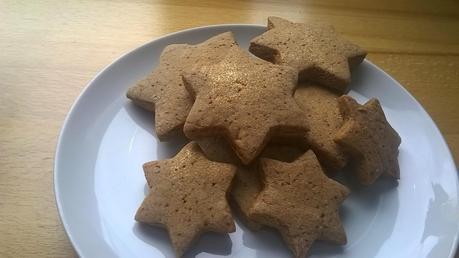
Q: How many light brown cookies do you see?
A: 8